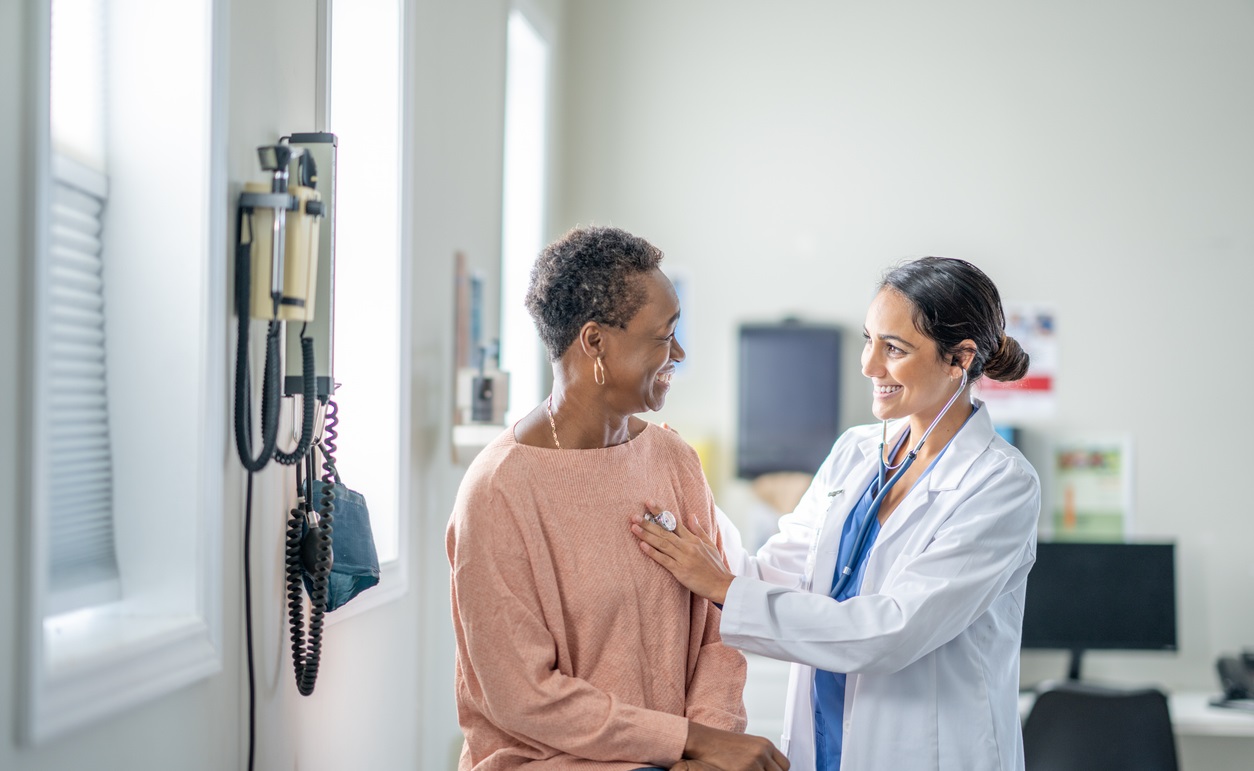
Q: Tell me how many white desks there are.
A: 1